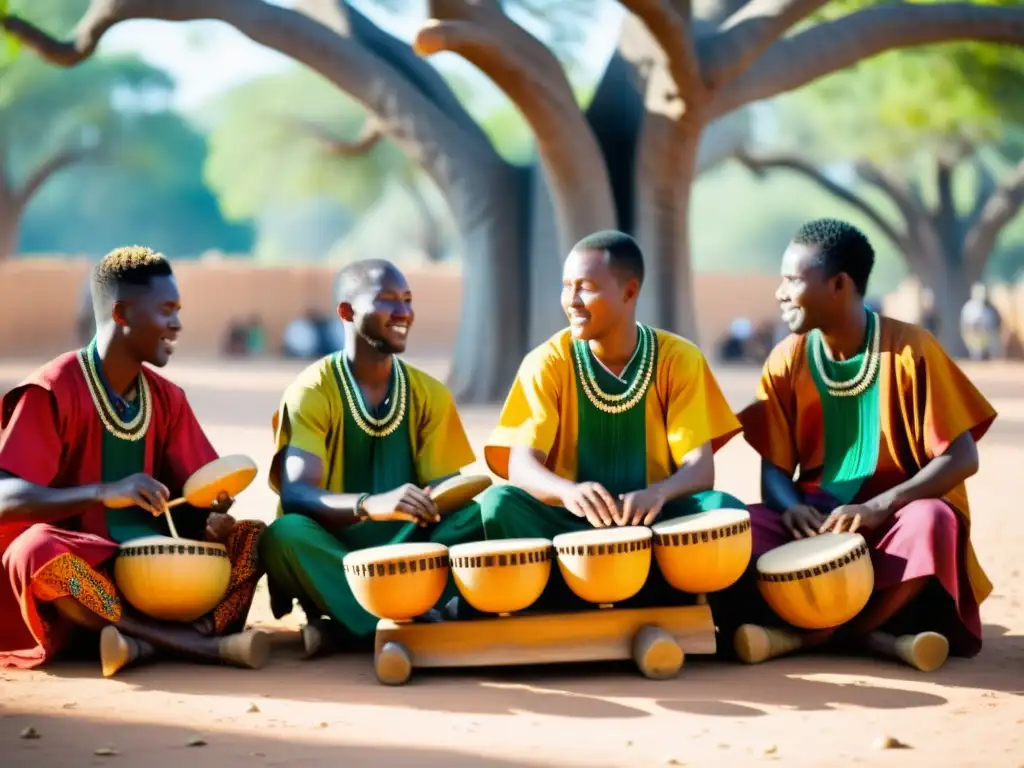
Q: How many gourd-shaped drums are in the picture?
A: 6